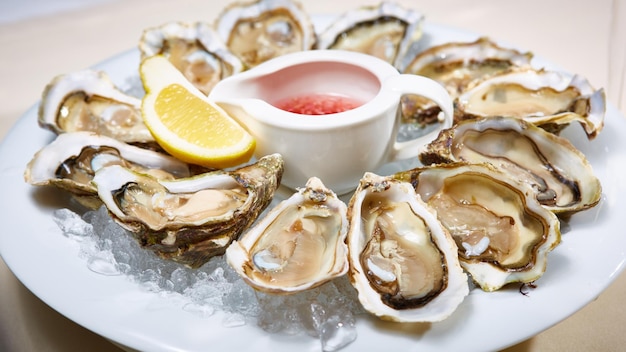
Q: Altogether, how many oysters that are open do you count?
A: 12